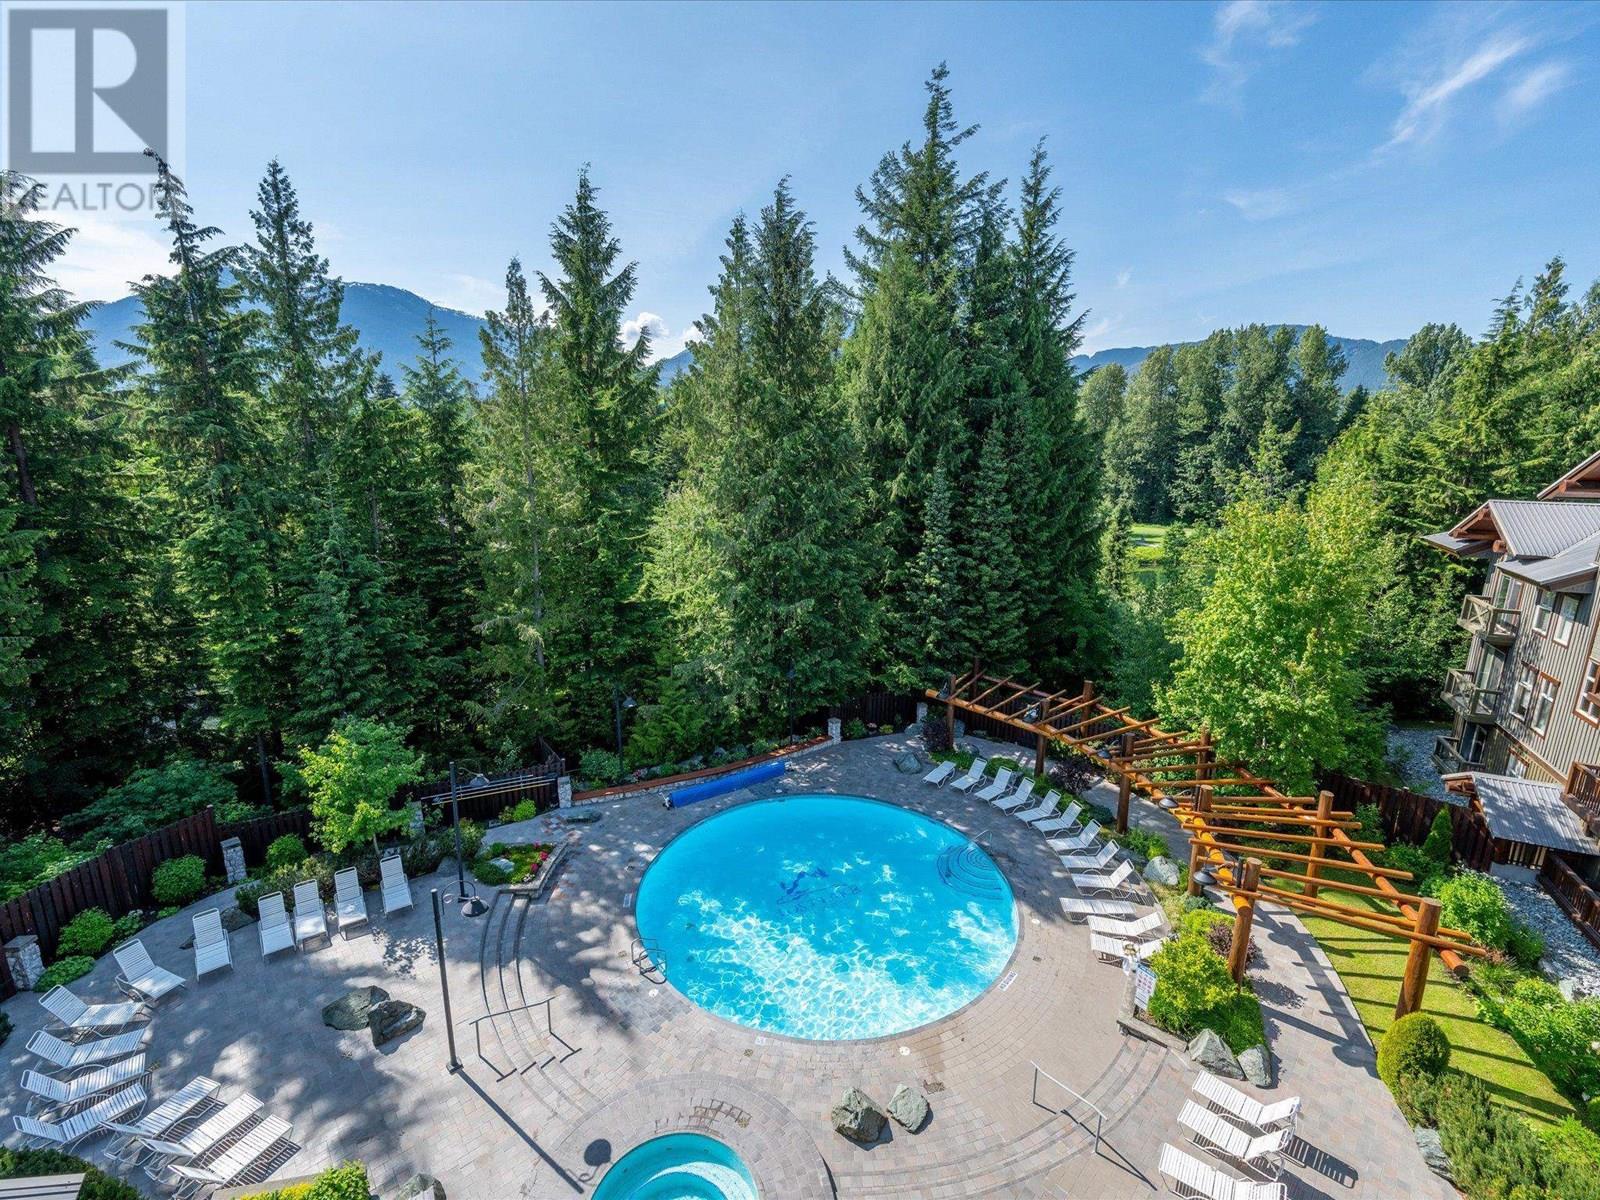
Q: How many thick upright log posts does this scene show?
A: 10